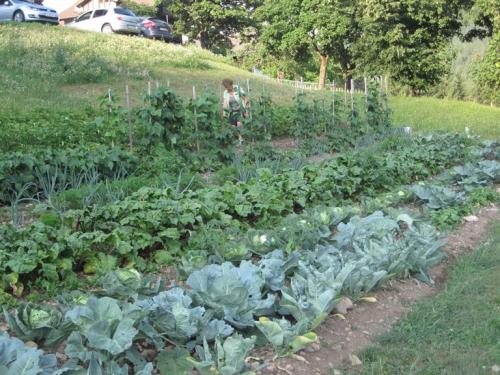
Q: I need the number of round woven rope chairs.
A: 0